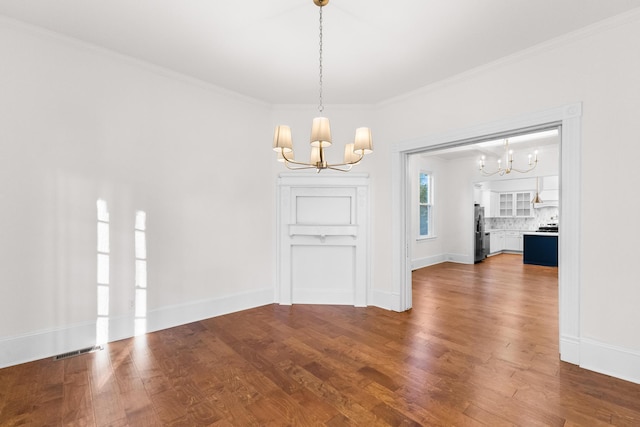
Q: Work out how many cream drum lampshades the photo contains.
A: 6